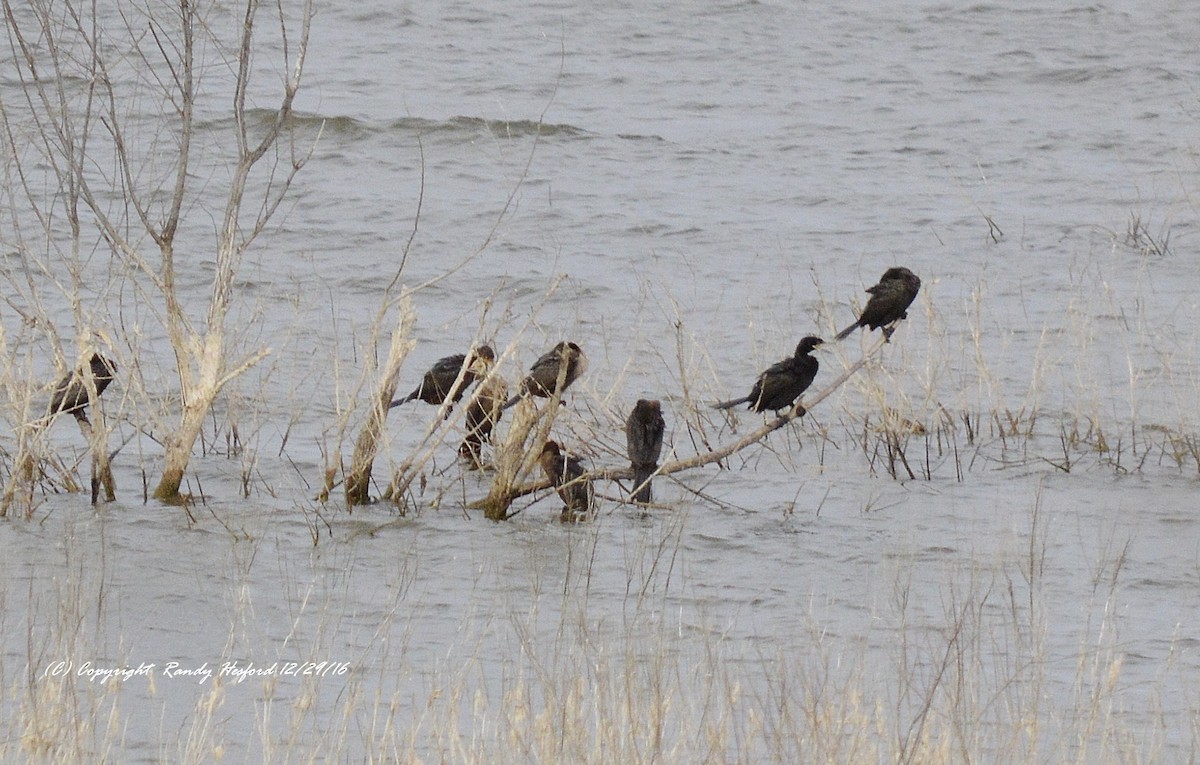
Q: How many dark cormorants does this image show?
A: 8